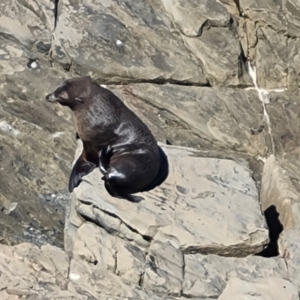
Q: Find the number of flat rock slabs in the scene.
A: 1